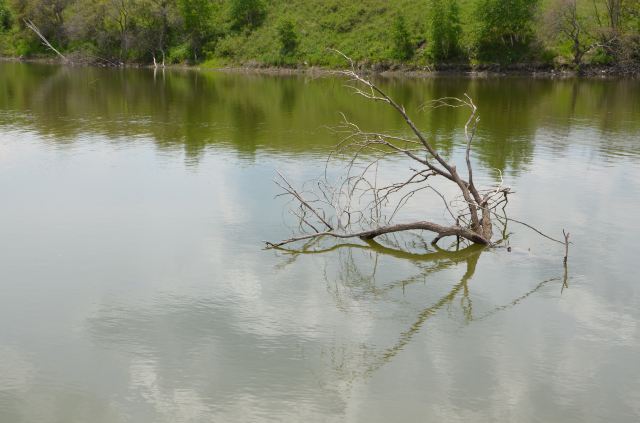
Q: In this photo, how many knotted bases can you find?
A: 1